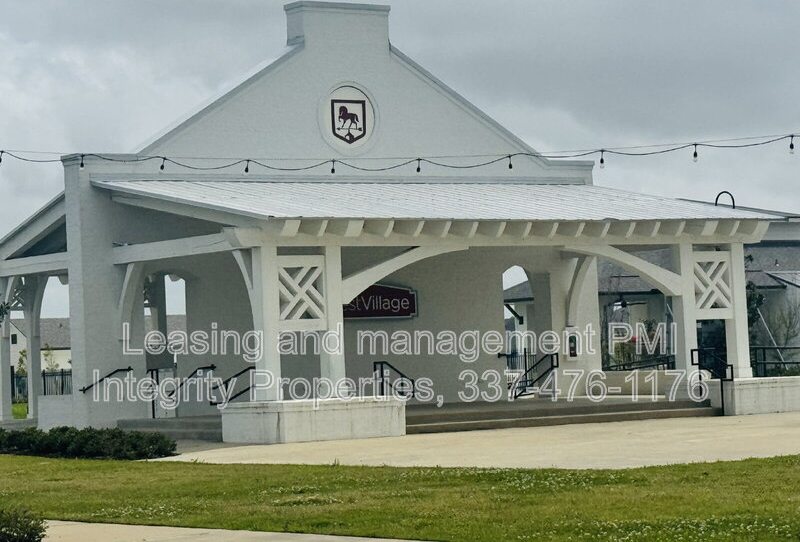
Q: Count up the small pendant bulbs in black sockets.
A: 10